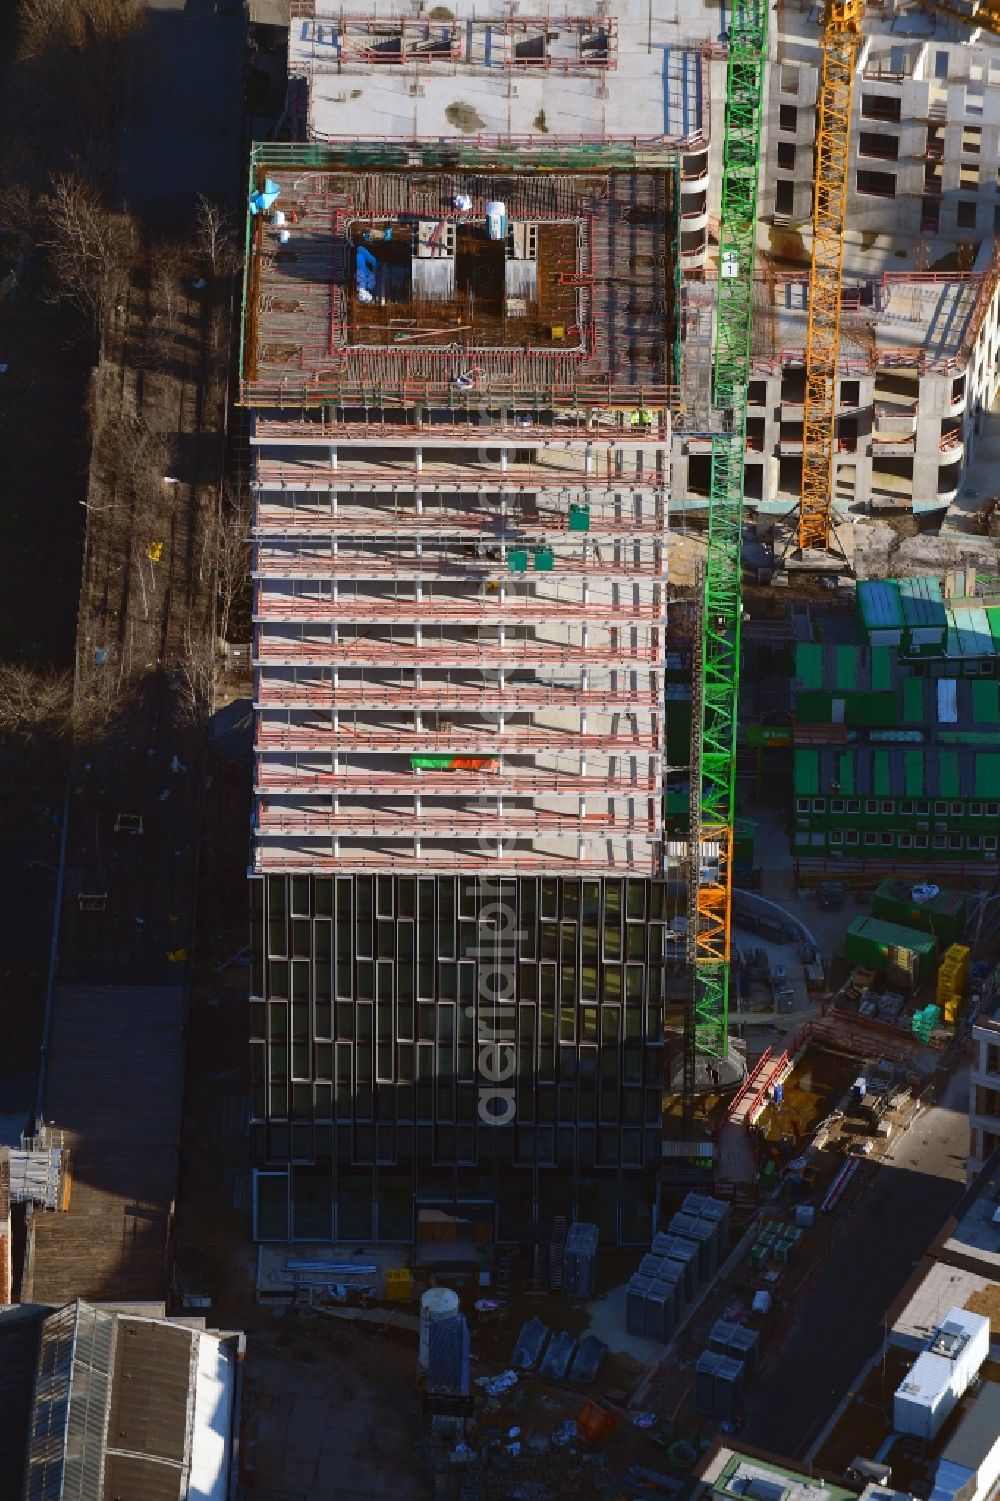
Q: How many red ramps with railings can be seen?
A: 1